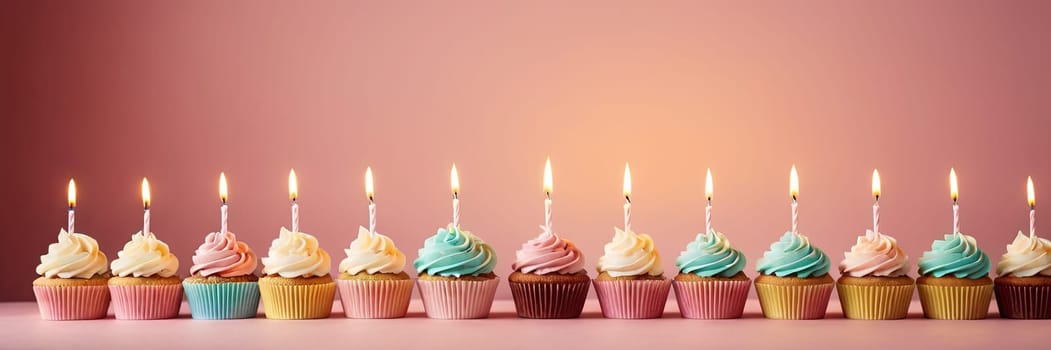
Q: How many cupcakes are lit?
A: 13